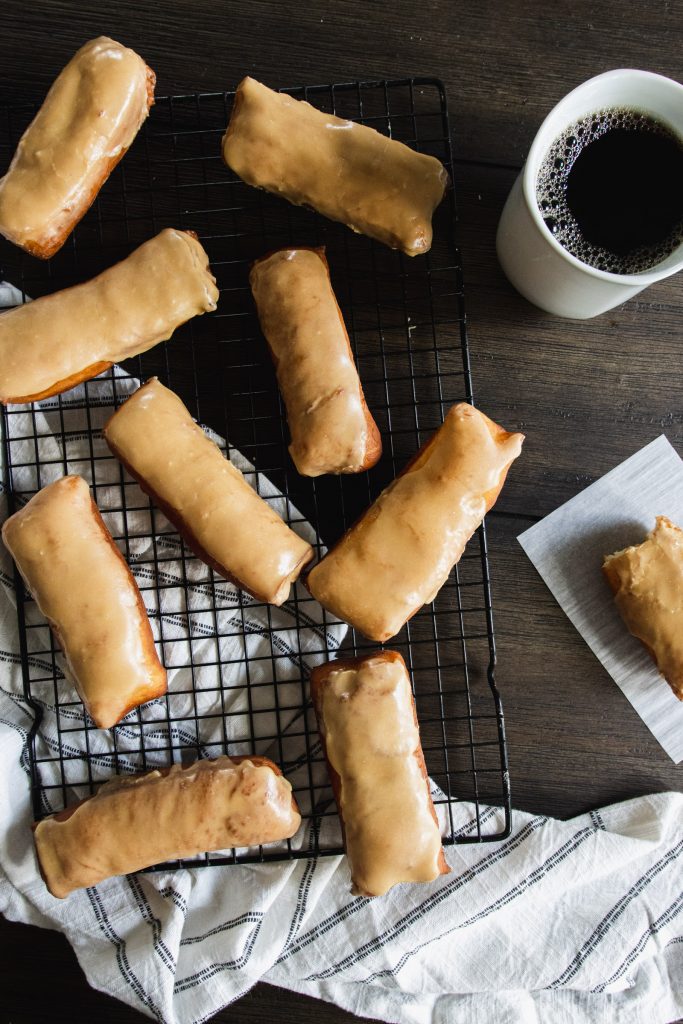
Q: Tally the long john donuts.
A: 10